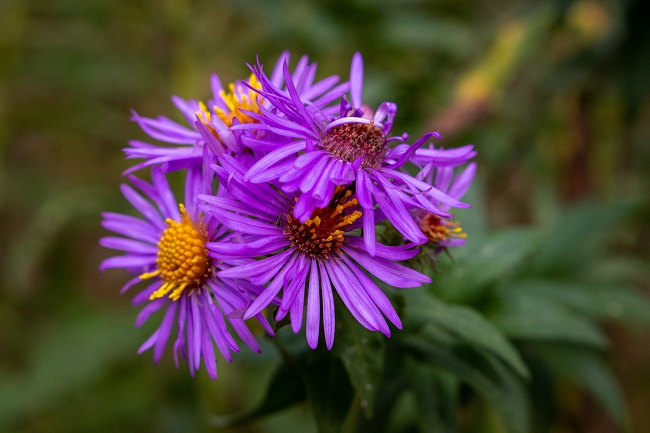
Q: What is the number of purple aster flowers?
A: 5